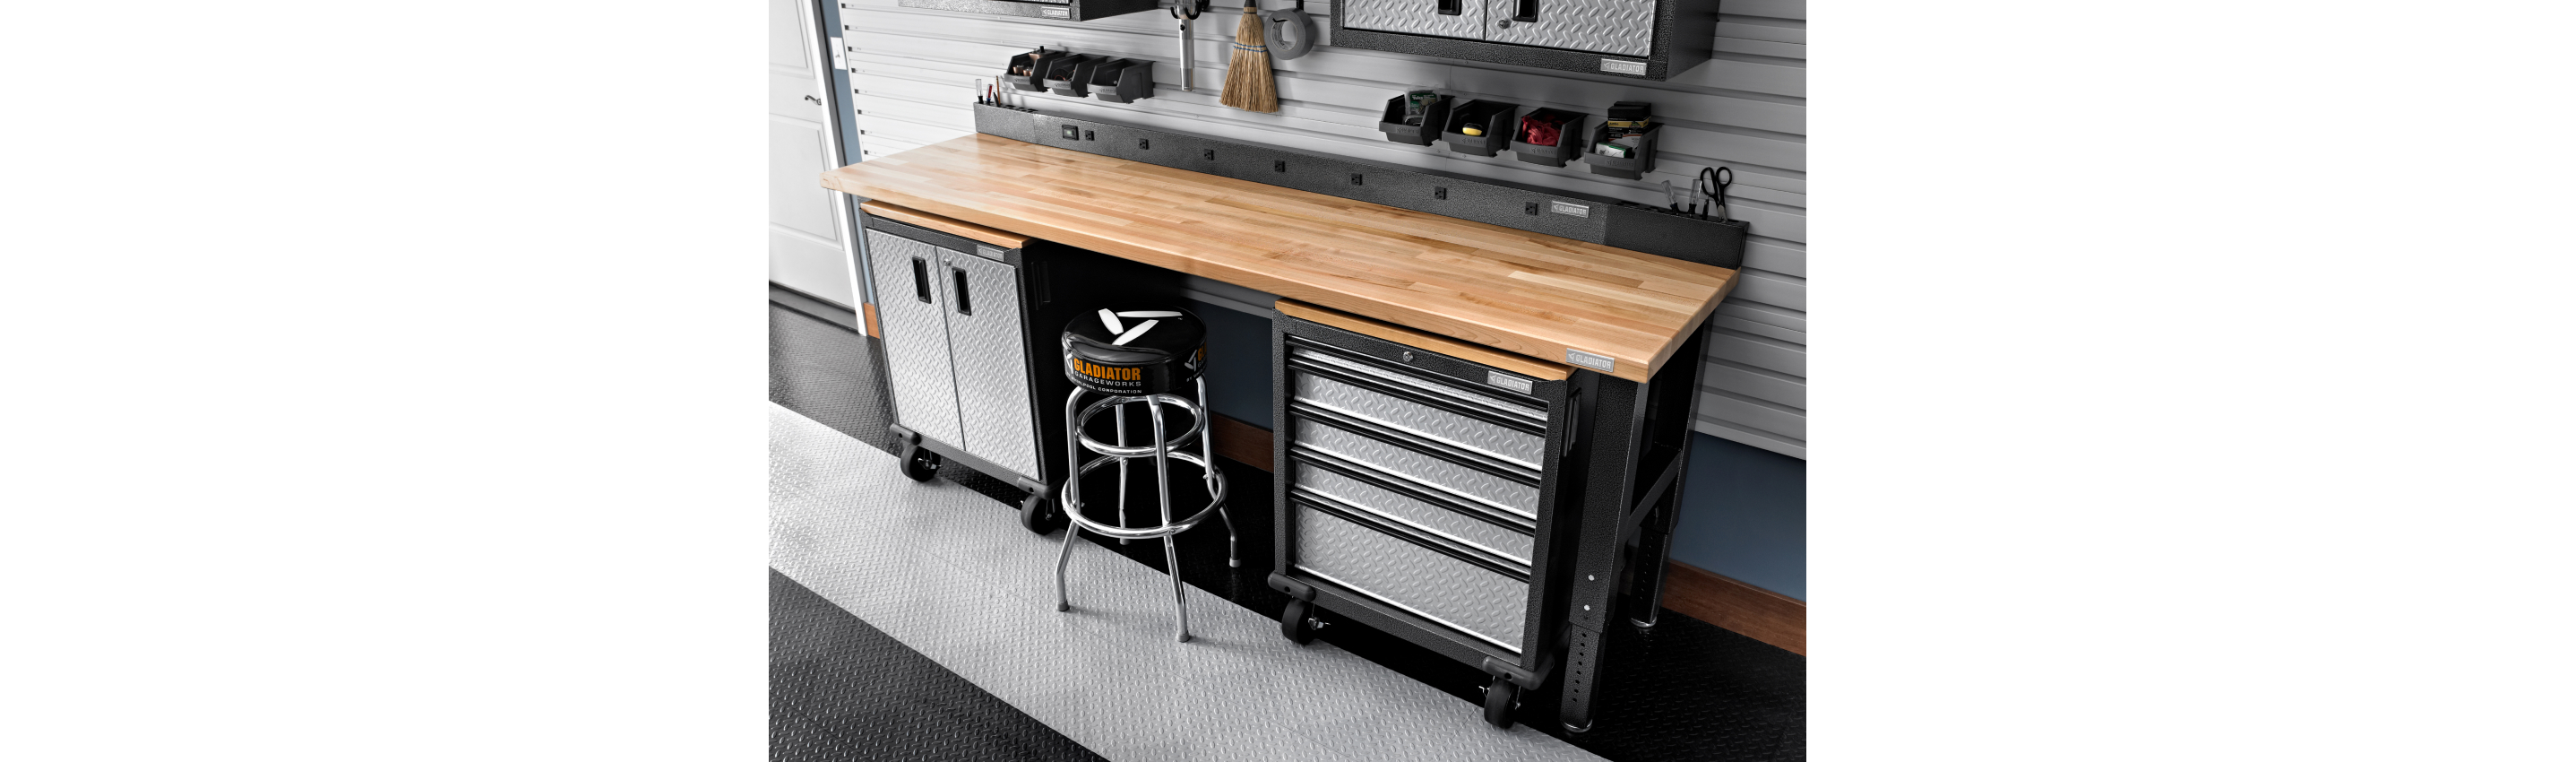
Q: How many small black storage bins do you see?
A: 7